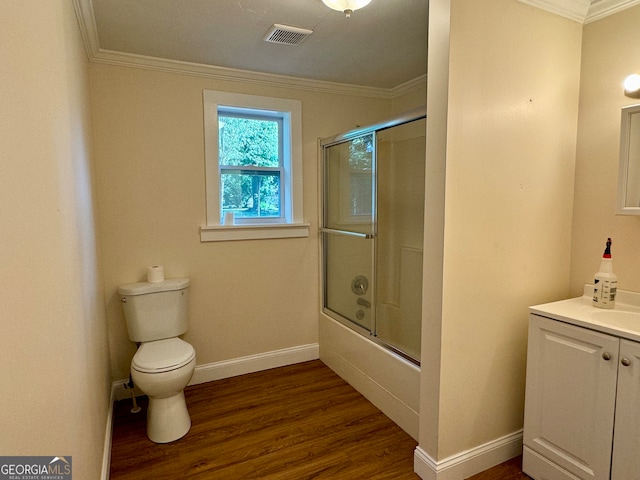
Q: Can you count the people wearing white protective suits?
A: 0